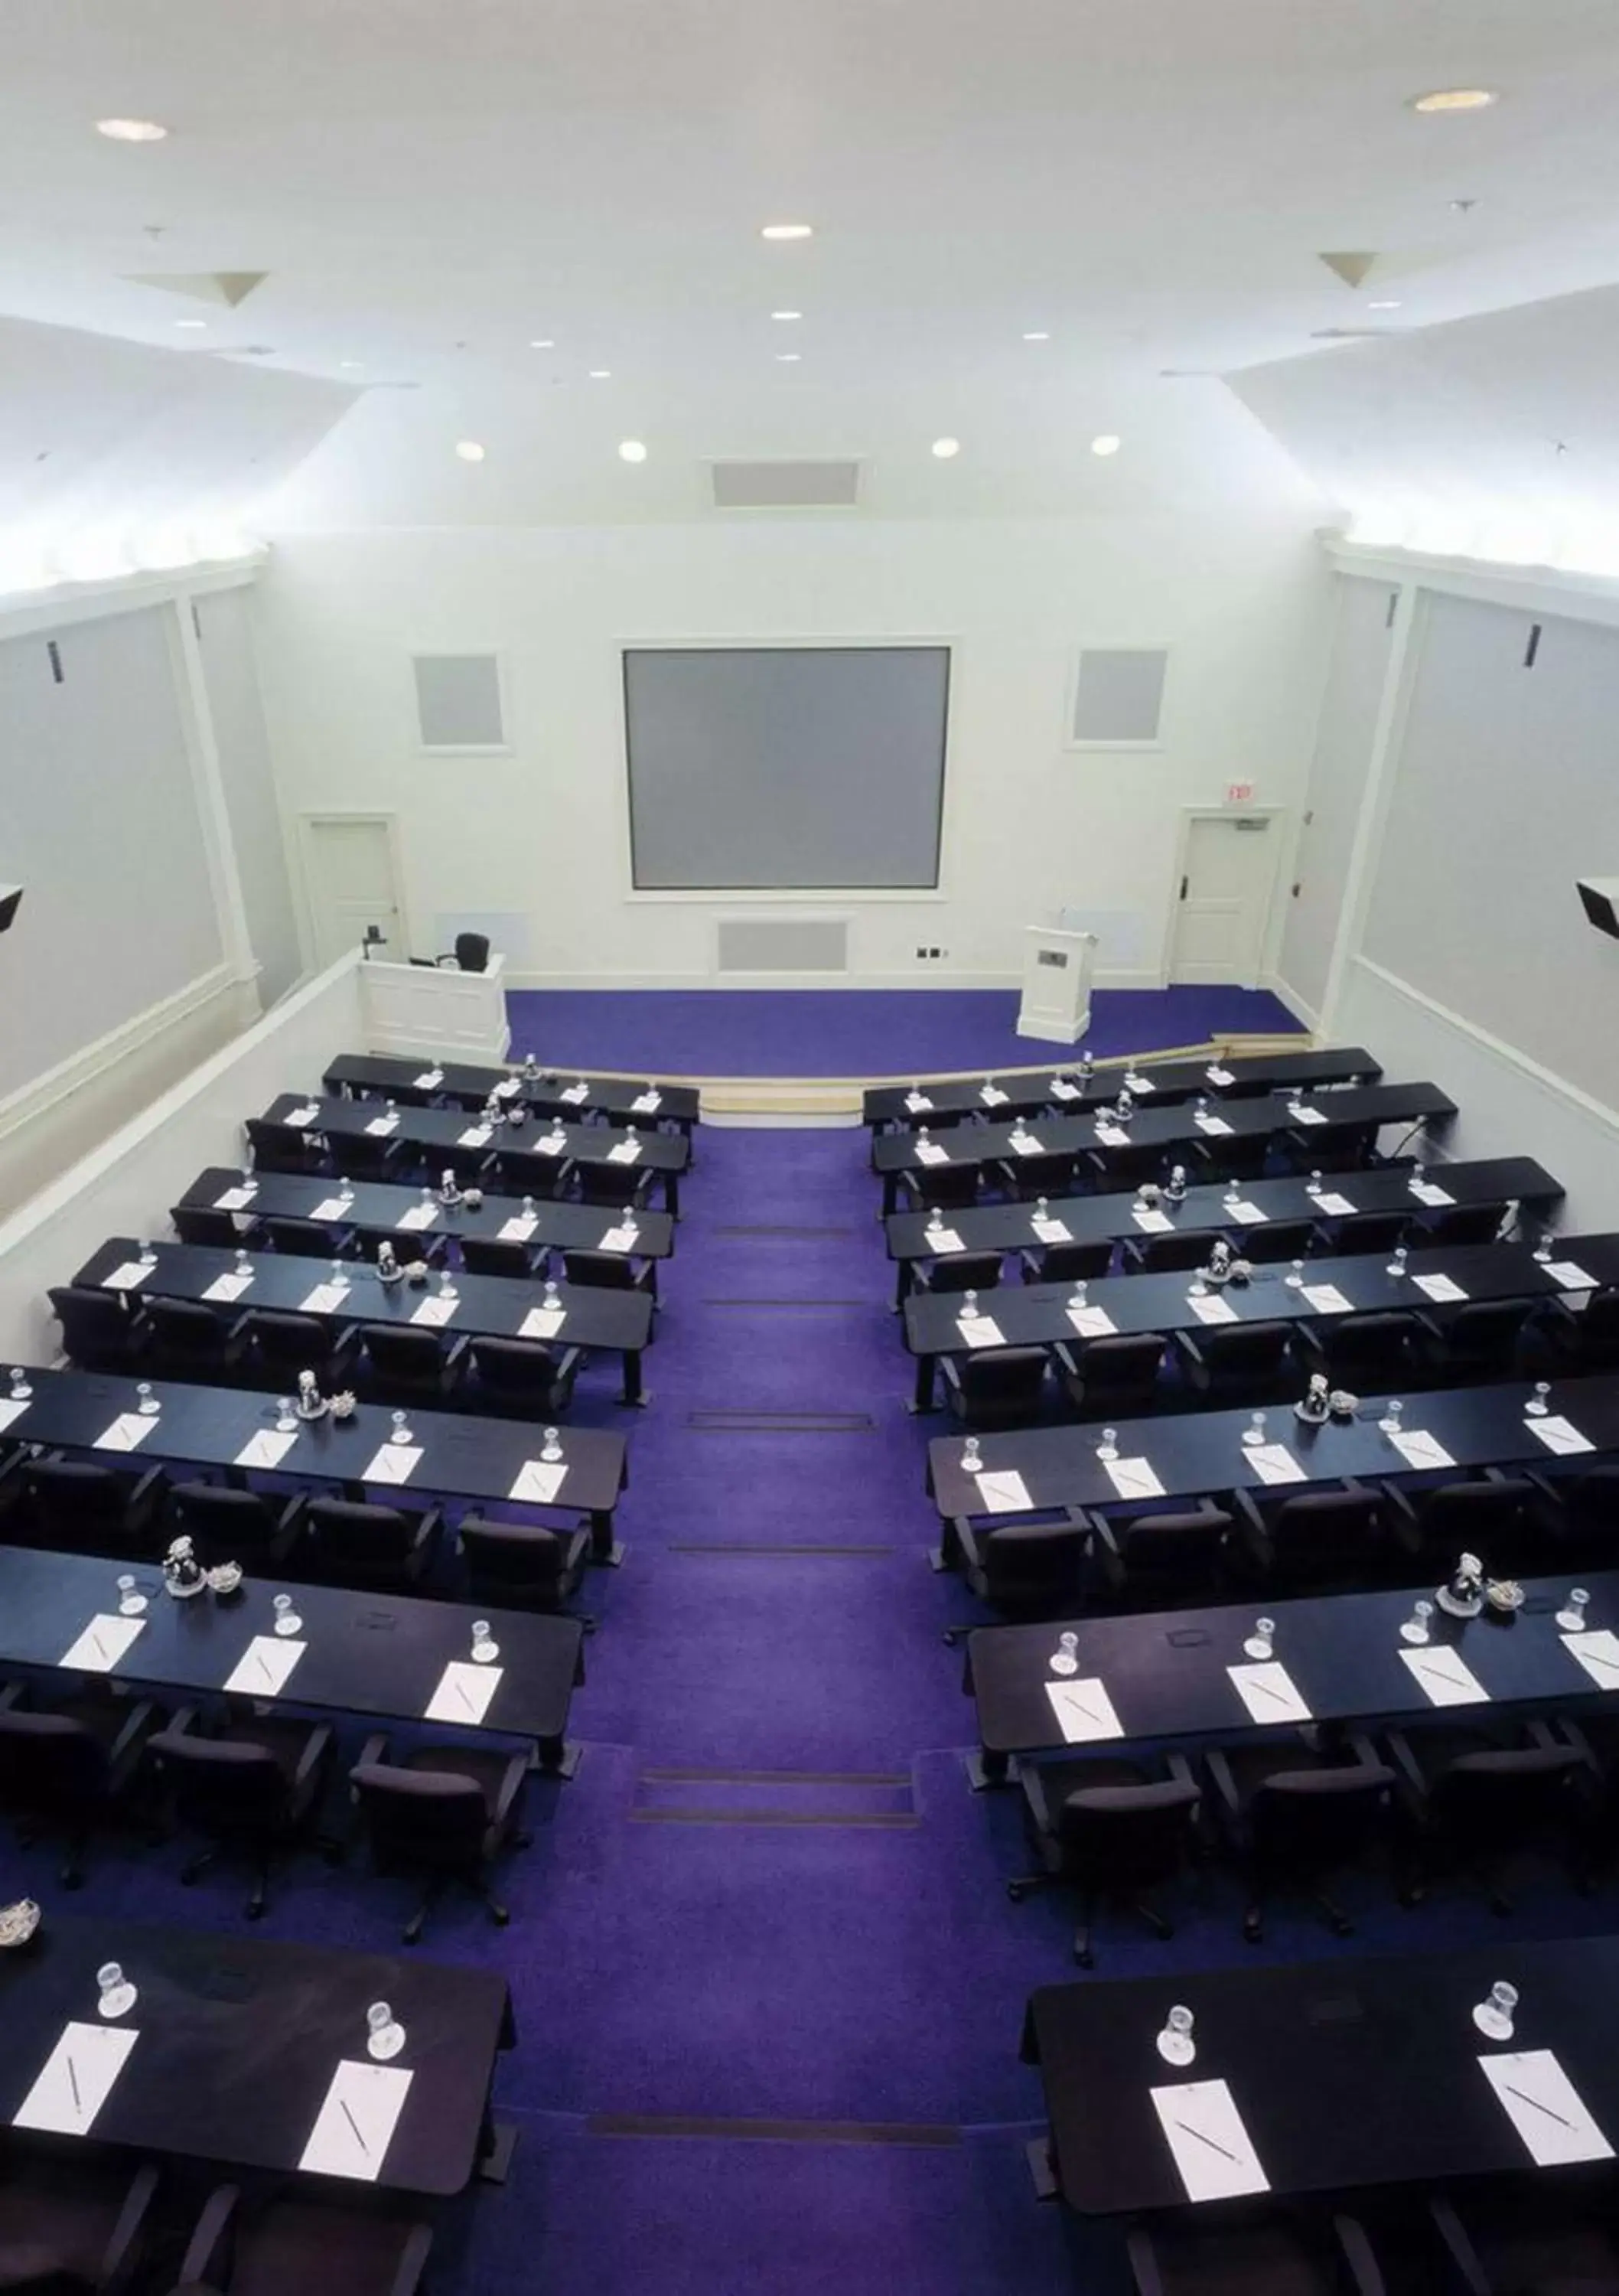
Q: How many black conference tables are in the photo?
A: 14